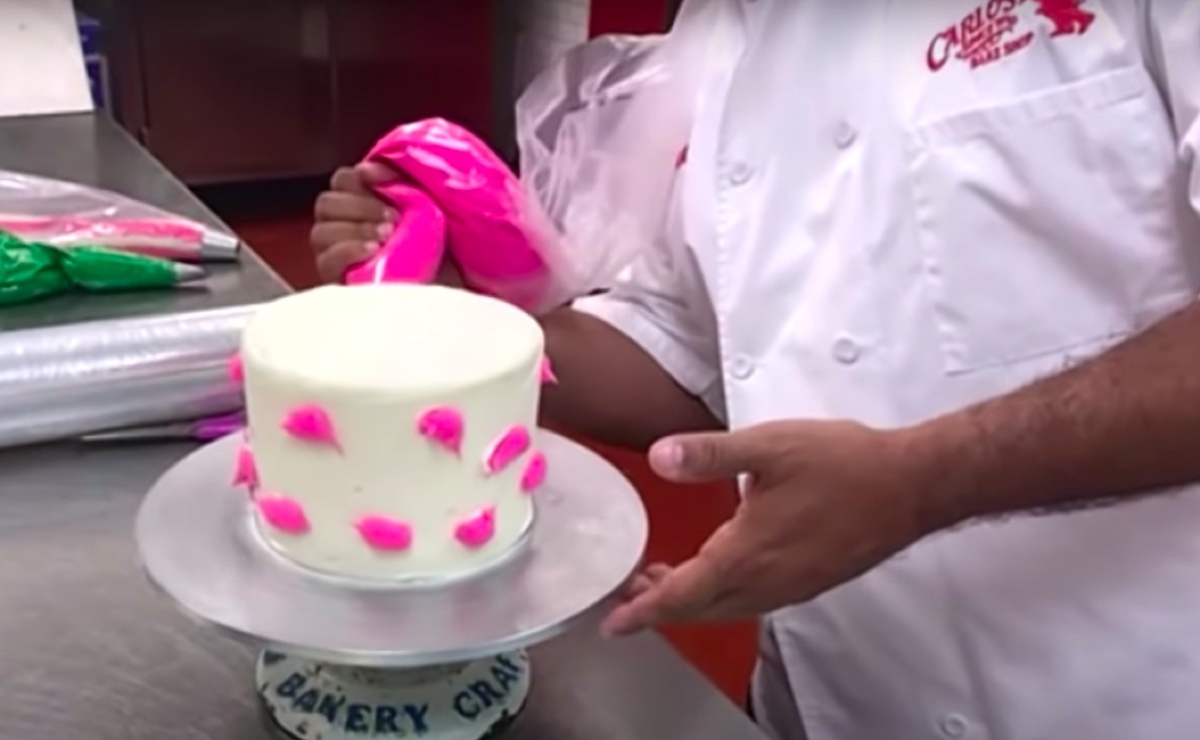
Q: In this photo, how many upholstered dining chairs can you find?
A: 0